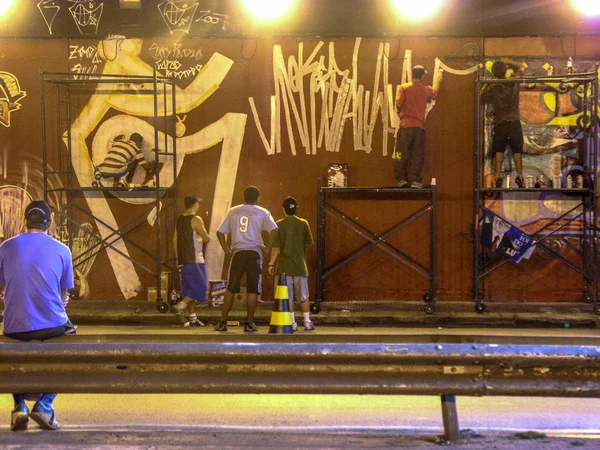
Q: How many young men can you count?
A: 7